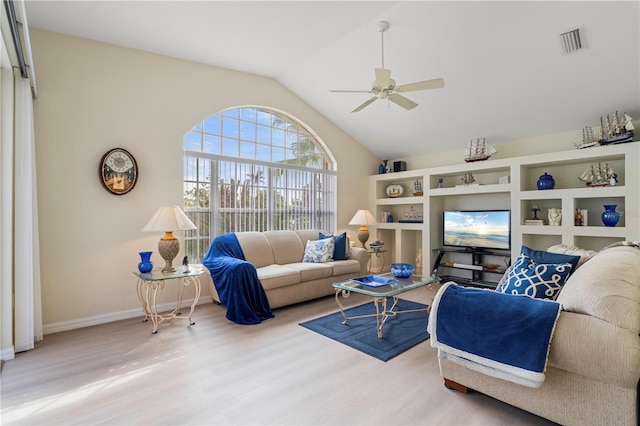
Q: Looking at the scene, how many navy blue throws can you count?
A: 2